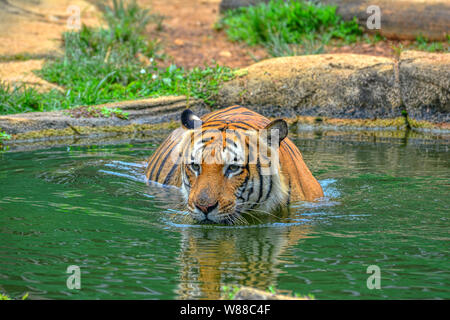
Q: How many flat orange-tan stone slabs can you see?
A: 2